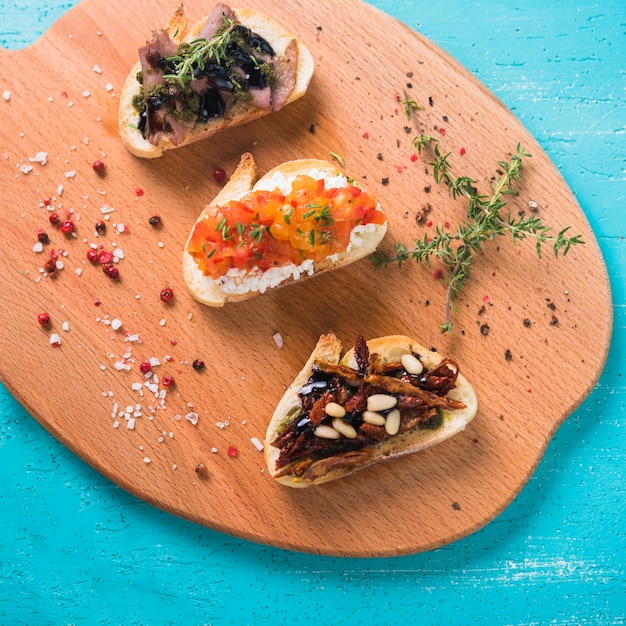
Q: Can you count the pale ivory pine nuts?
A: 7